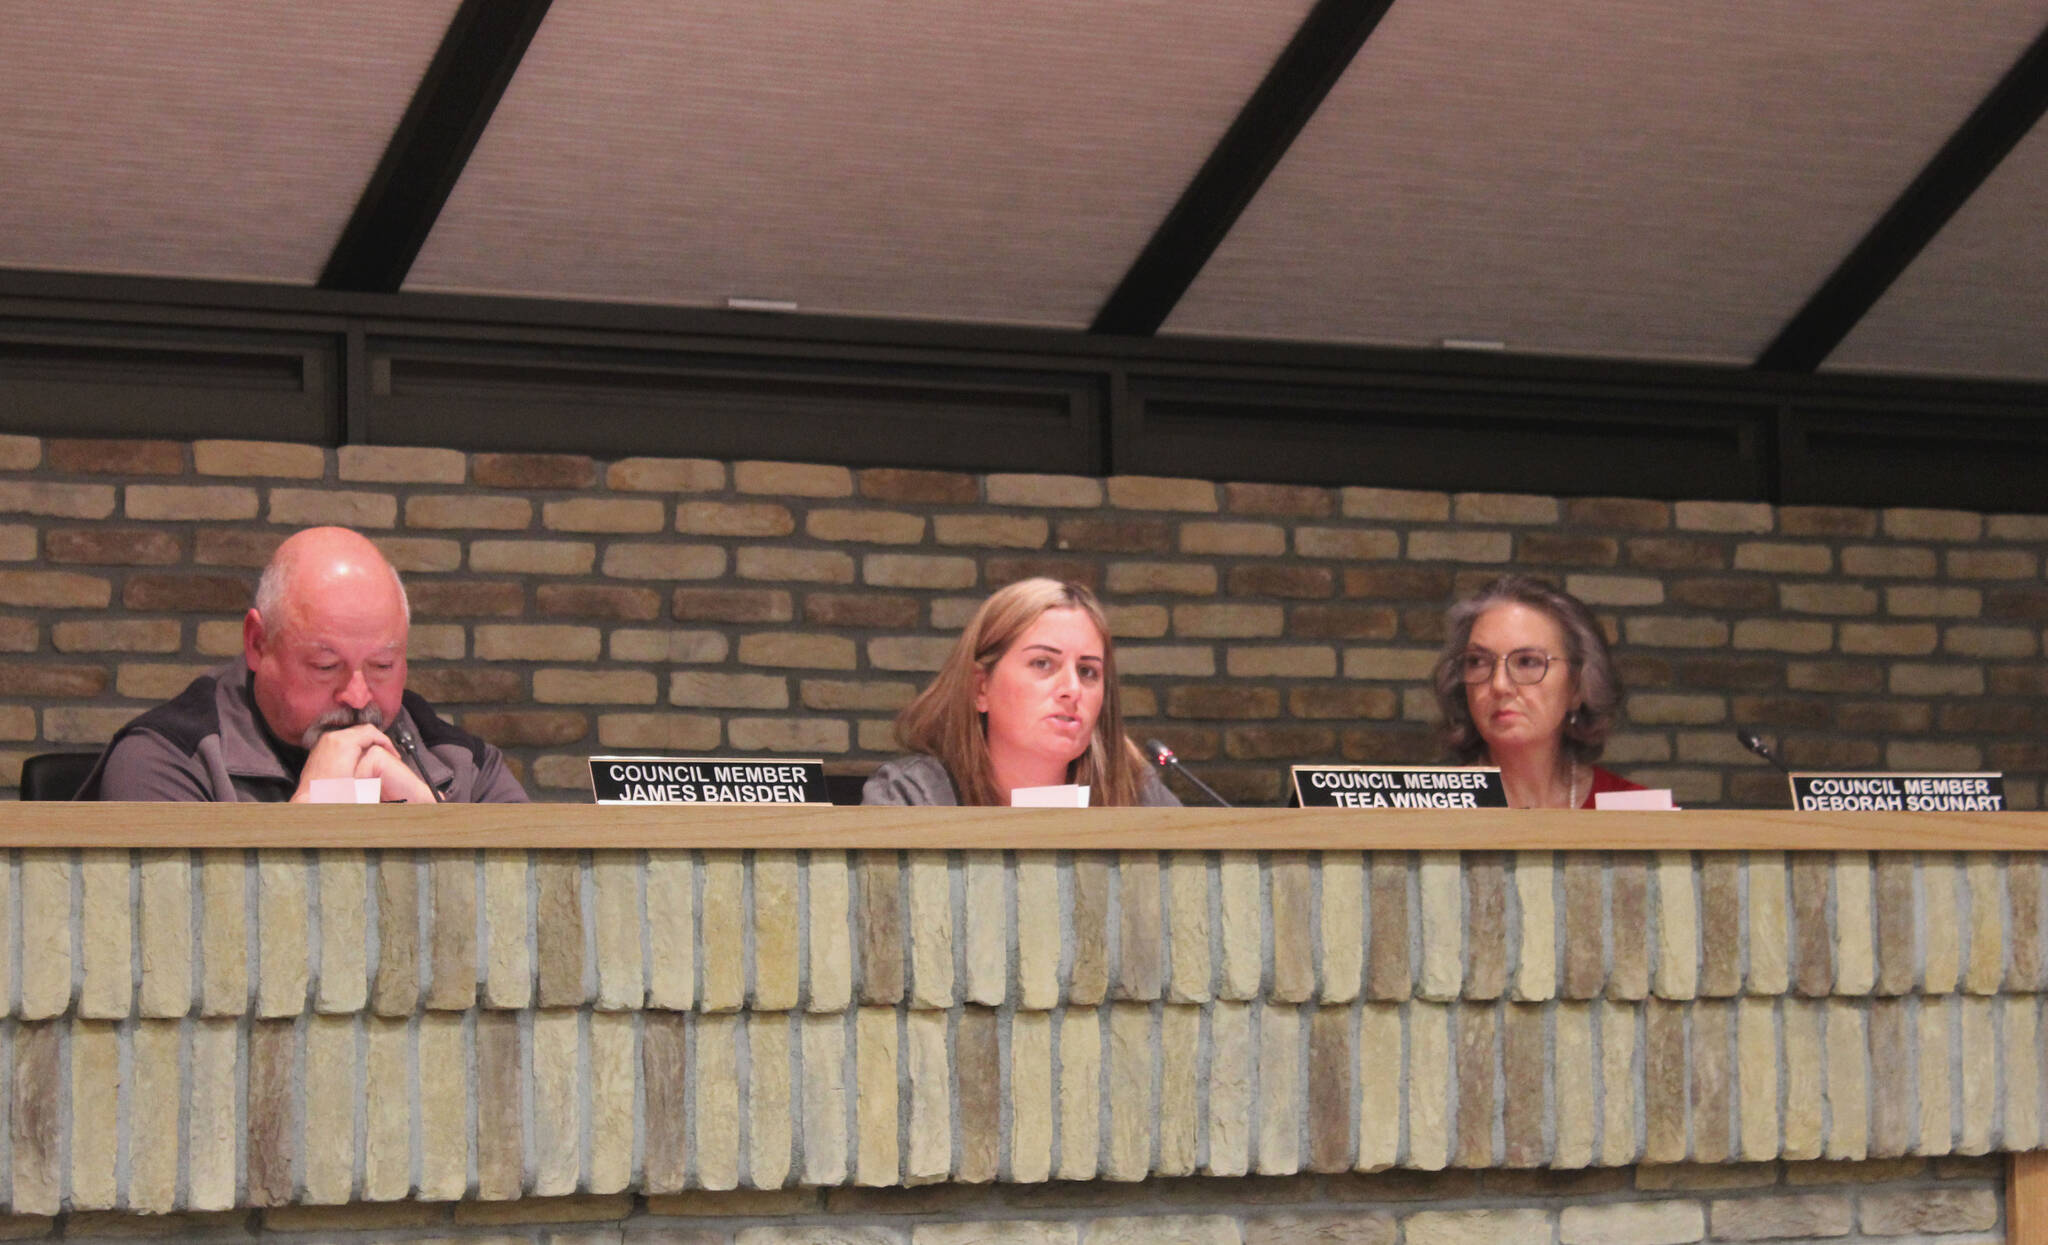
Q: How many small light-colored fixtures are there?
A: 2